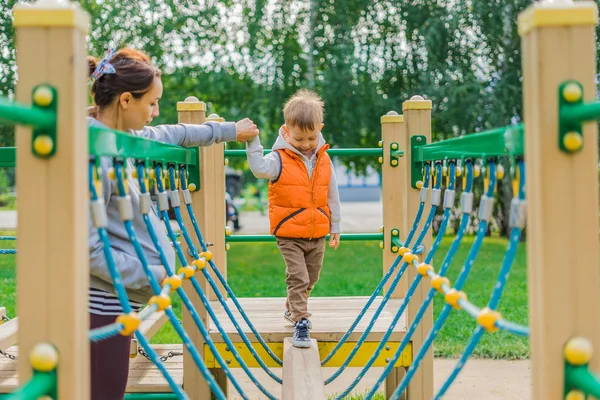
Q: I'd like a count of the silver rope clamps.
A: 12